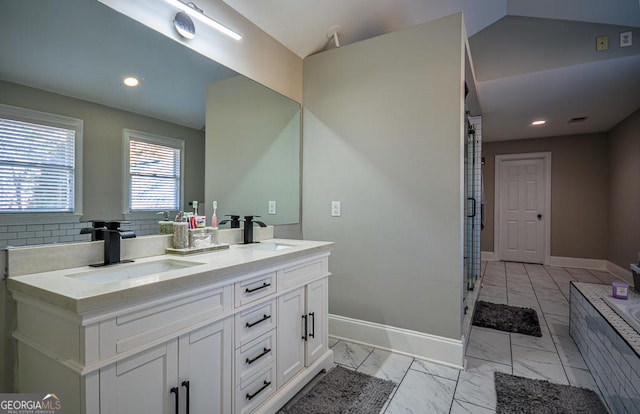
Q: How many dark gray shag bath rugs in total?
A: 3